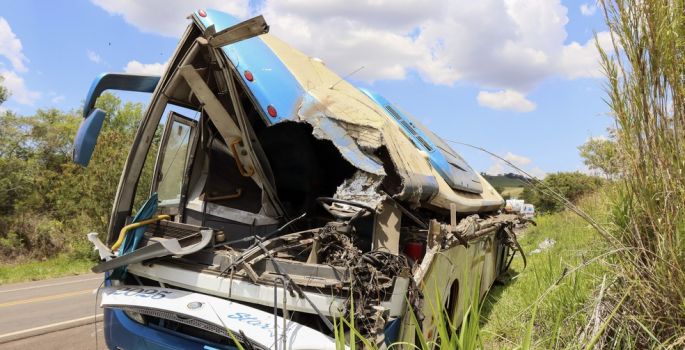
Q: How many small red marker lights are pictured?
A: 3